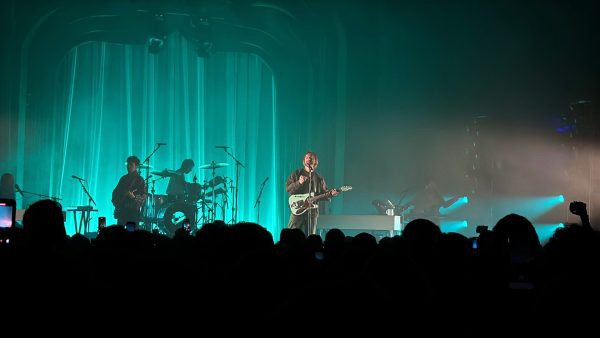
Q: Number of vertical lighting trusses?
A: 2